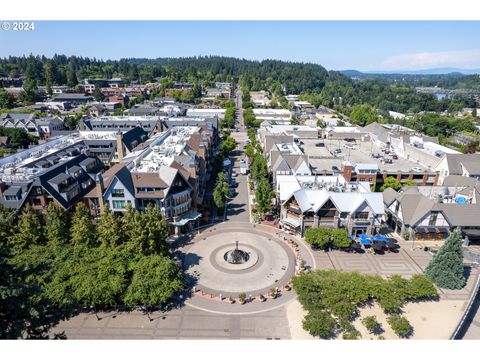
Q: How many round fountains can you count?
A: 1